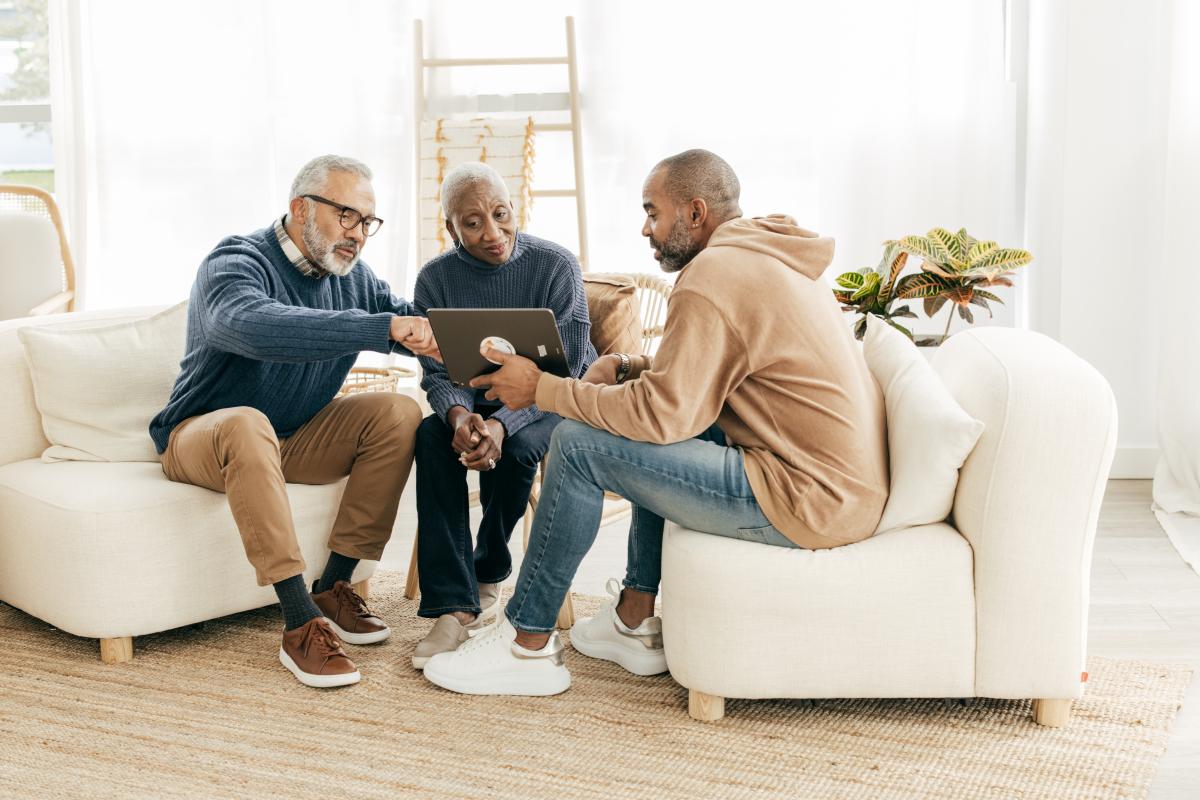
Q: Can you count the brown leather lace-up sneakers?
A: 2